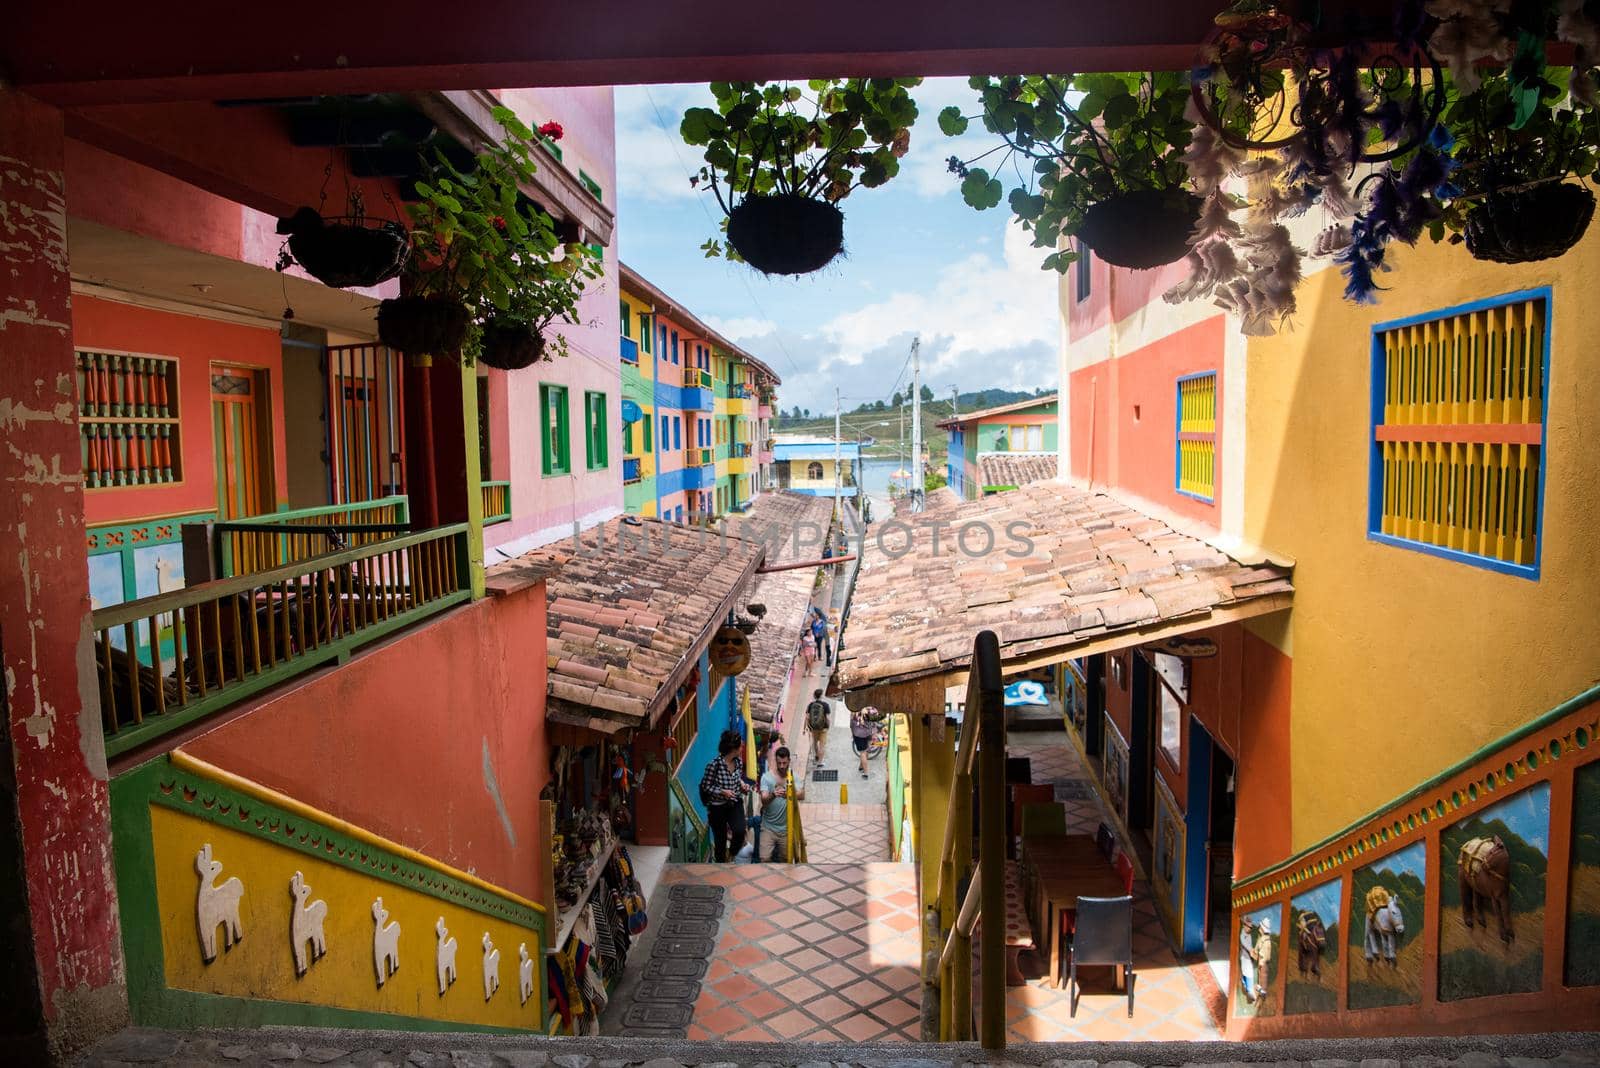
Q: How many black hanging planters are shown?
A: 6